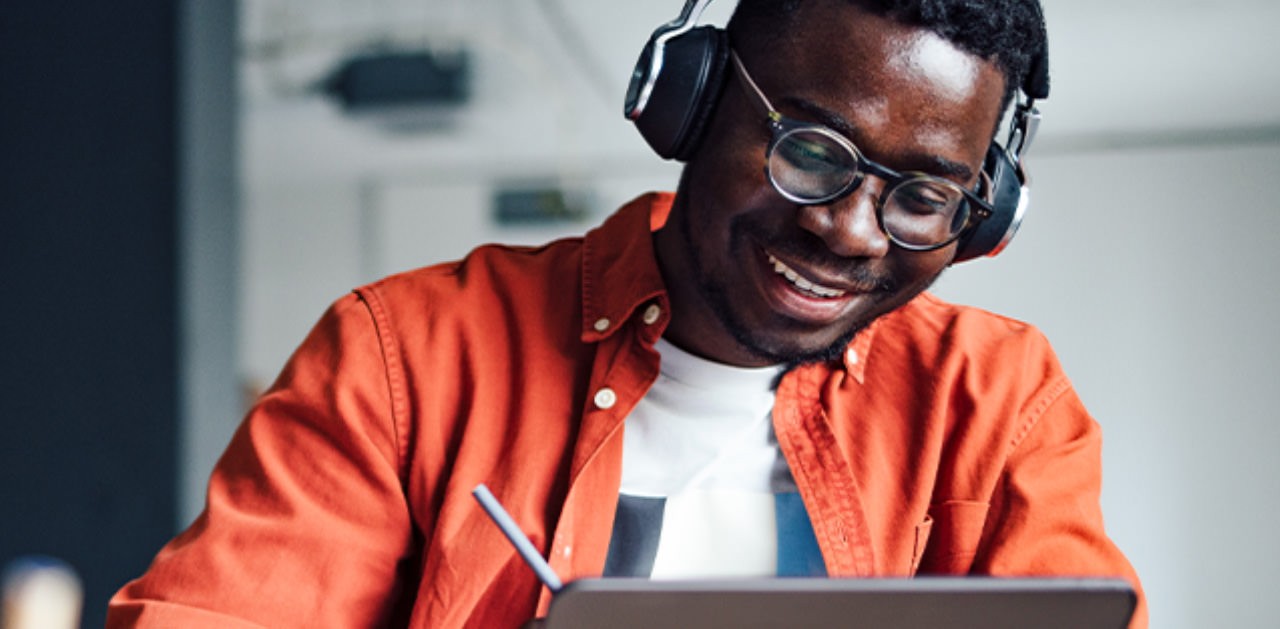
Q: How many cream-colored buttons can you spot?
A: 4